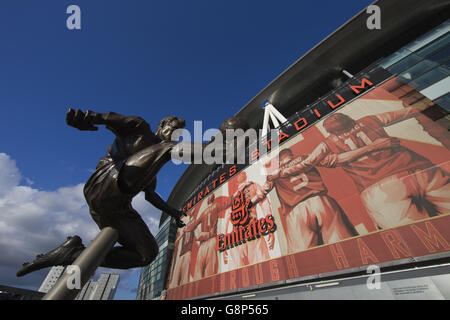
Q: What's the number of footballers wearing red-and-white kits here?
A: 5